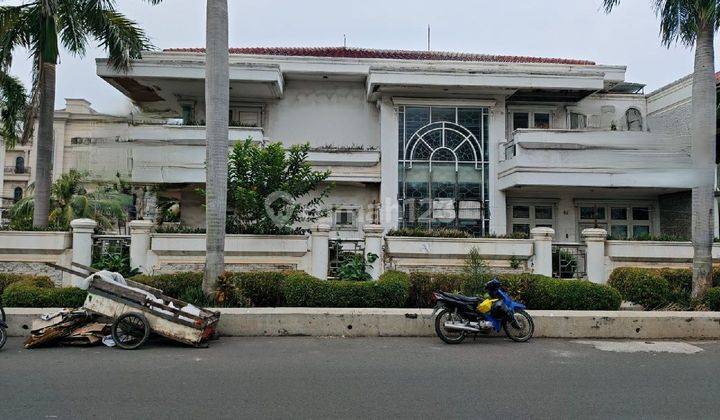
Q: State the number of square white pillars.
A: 6